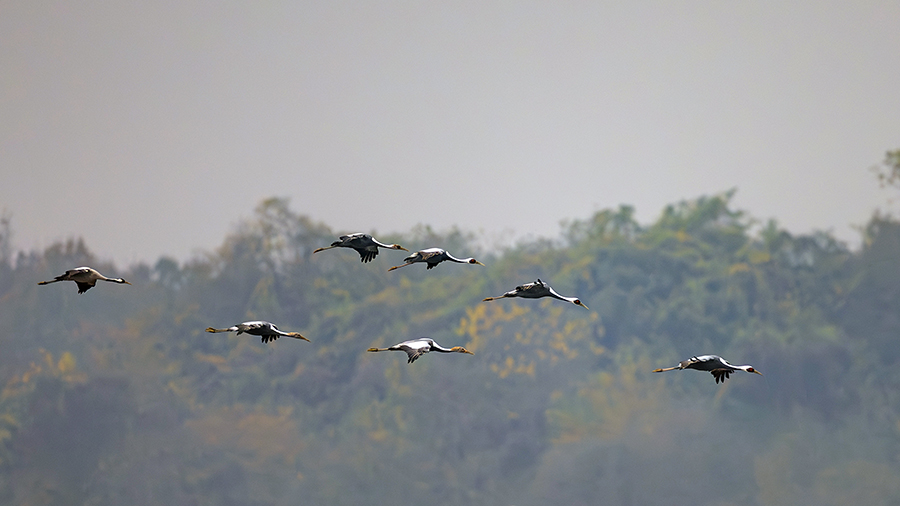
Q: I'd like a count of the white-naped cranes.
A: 6